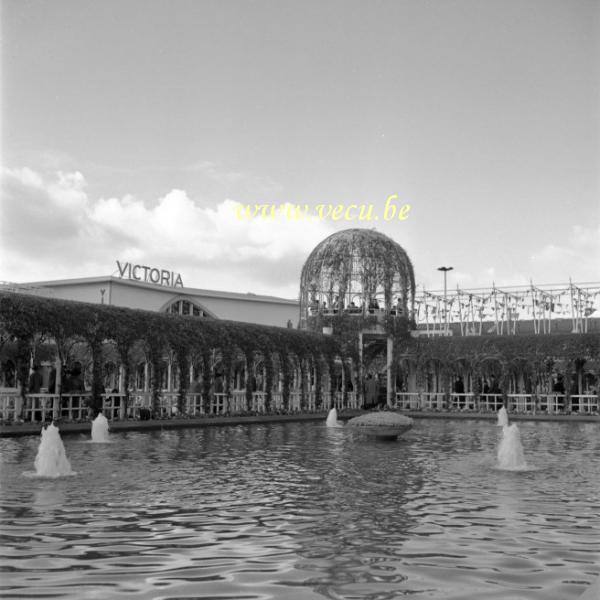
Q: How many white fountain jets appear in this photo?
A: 5